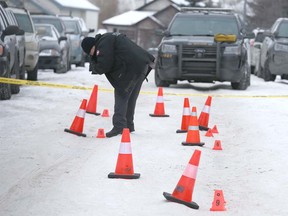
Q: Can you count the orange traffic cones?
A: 8